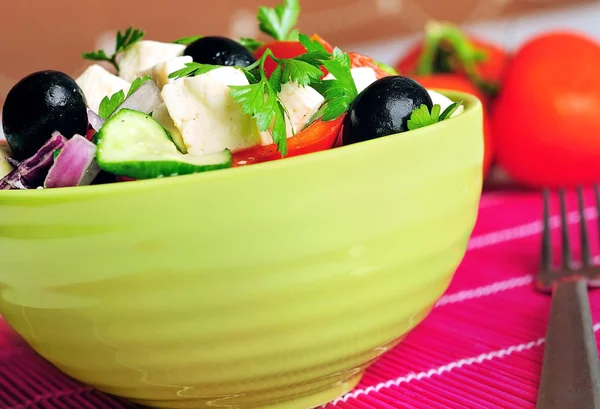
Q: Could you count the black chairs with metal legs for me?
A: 0